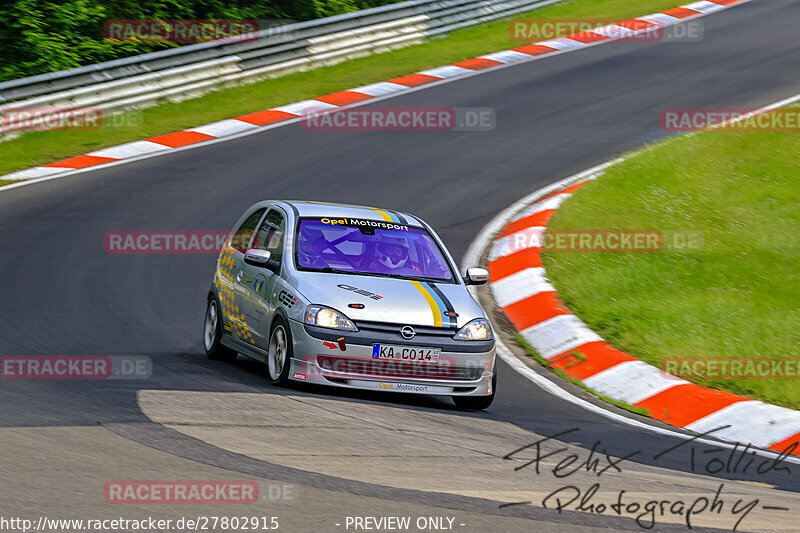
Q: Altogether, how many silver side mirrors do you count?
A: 2